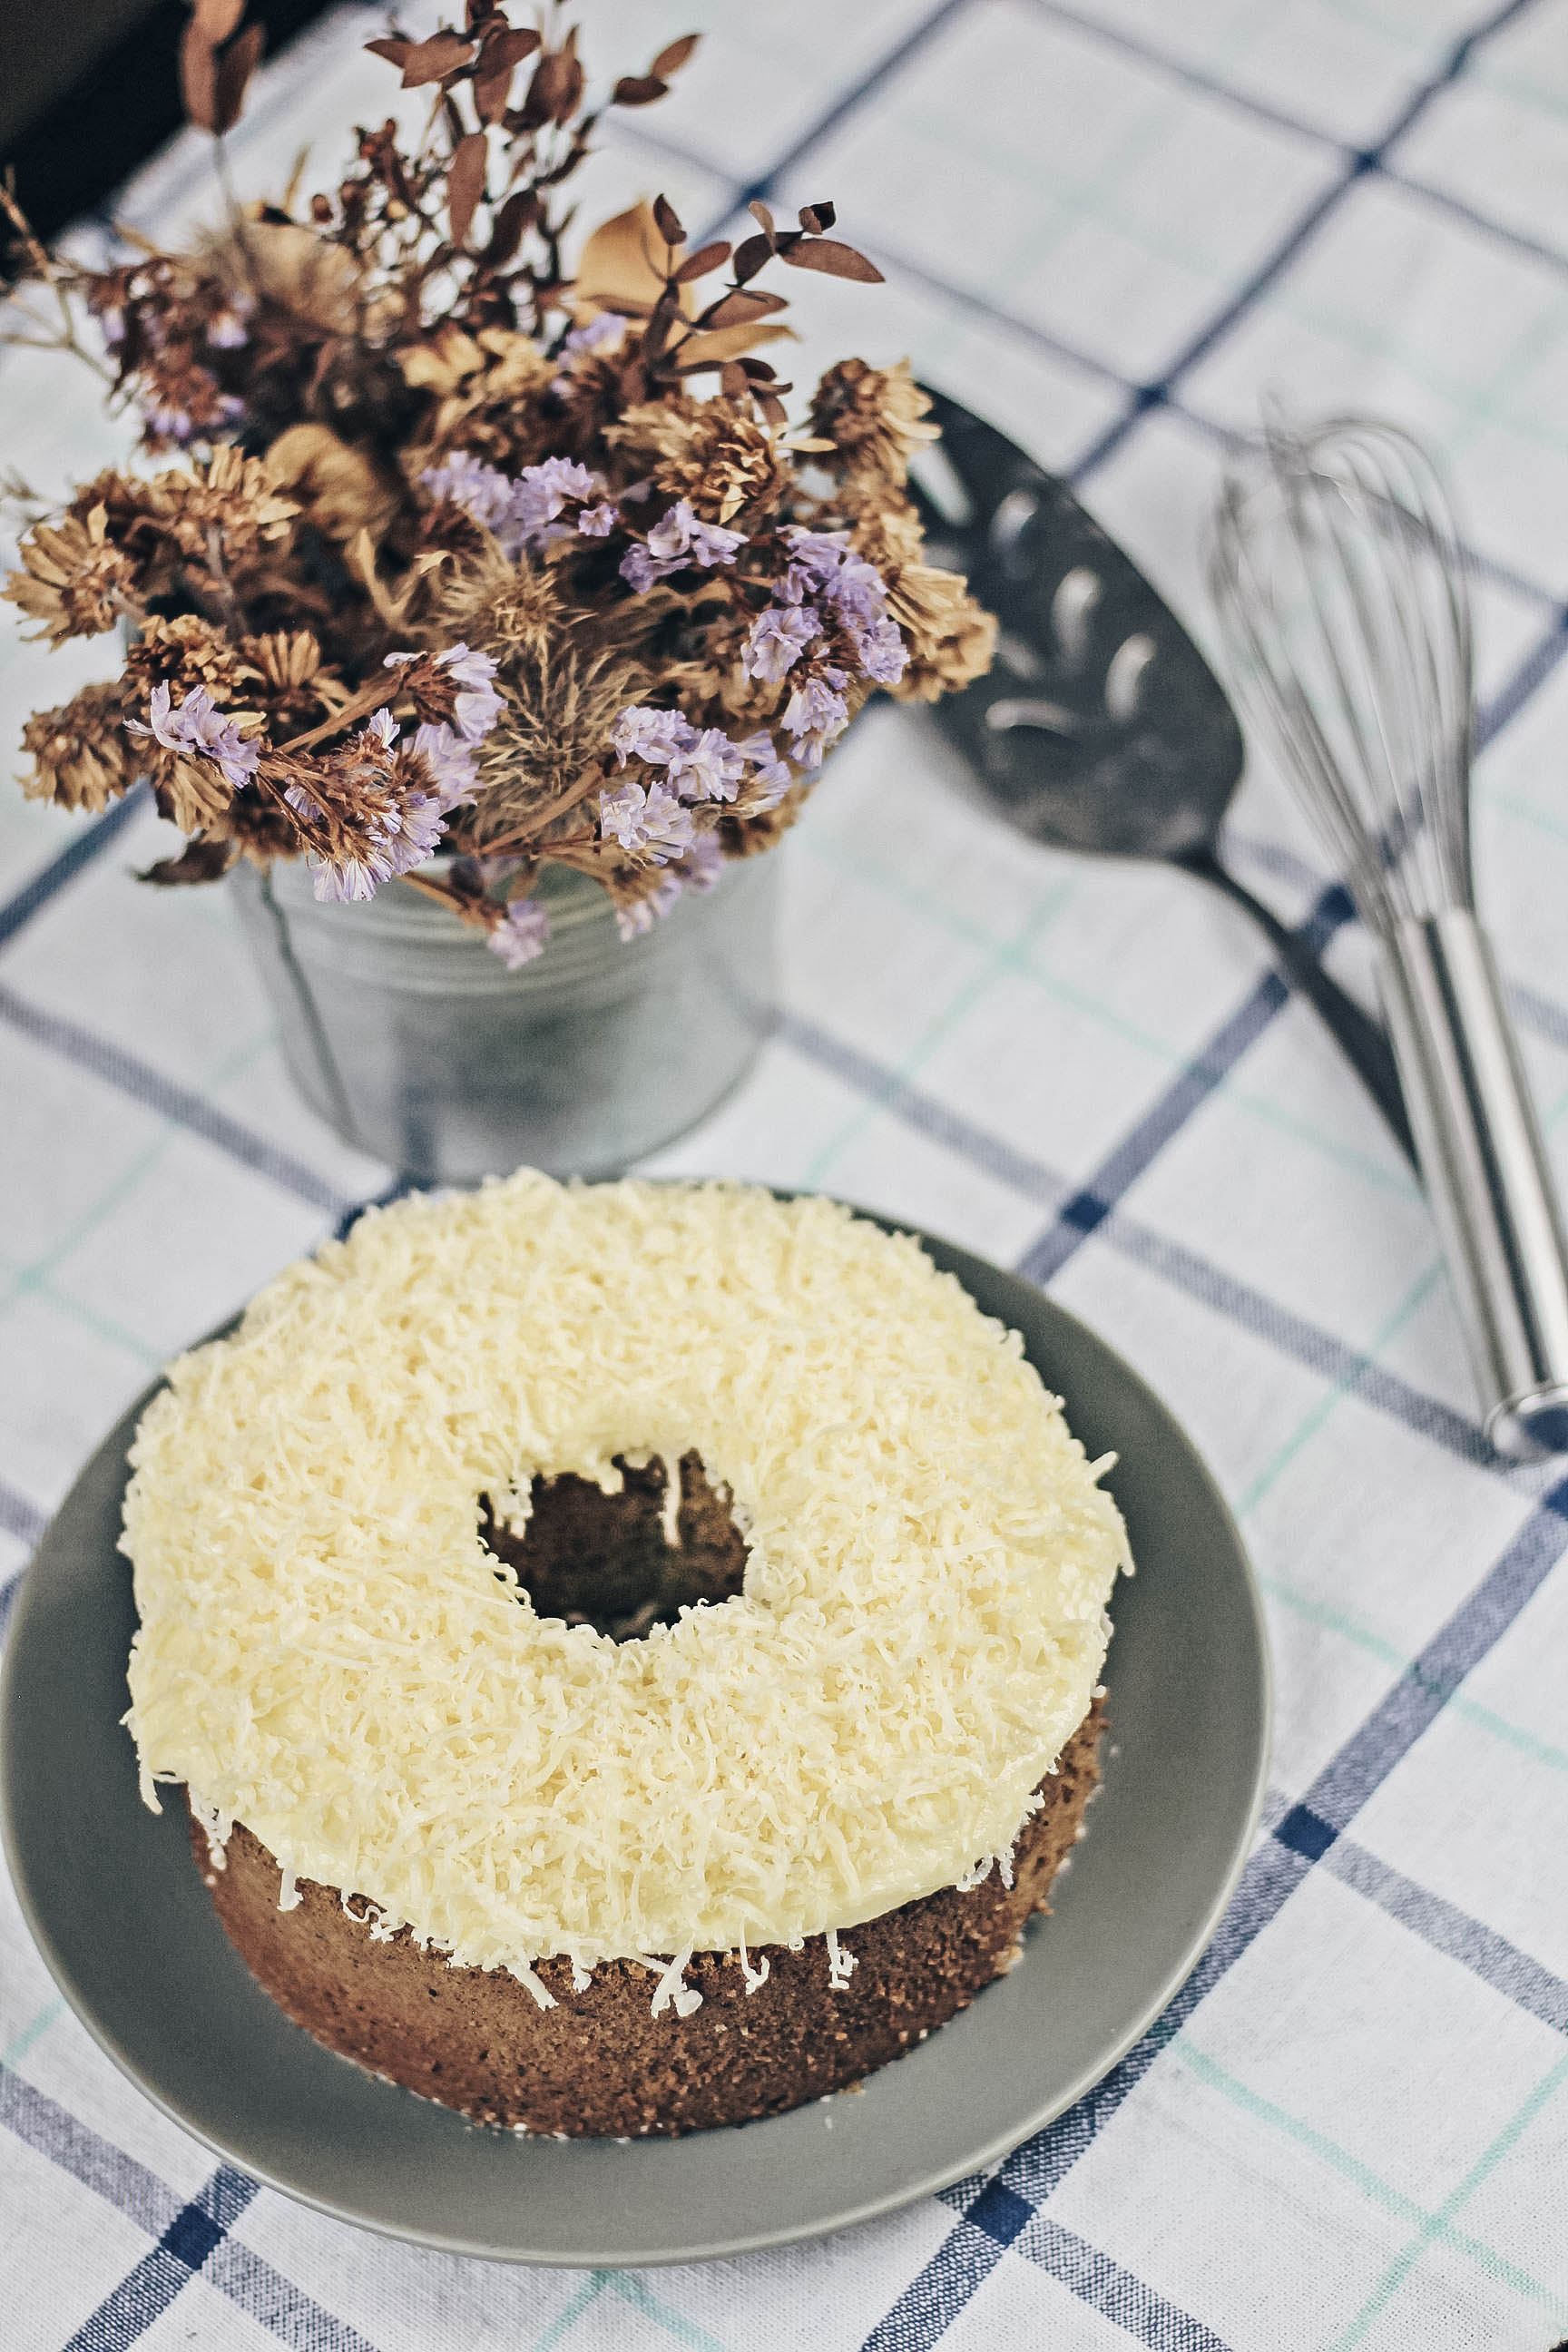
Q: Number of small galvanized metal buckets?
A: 1